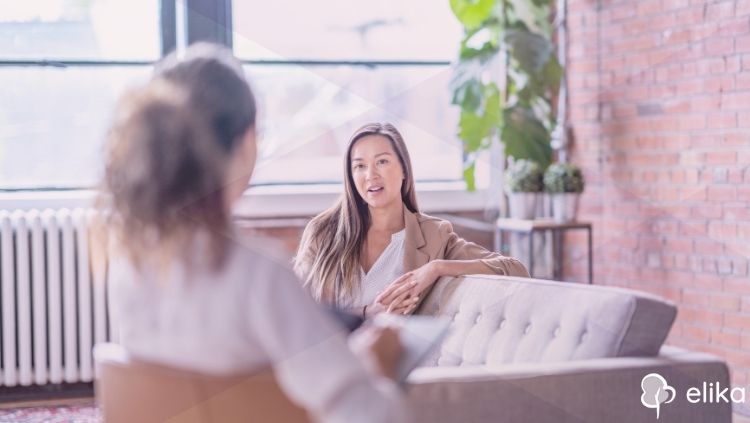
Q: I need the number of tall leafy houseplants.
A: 1